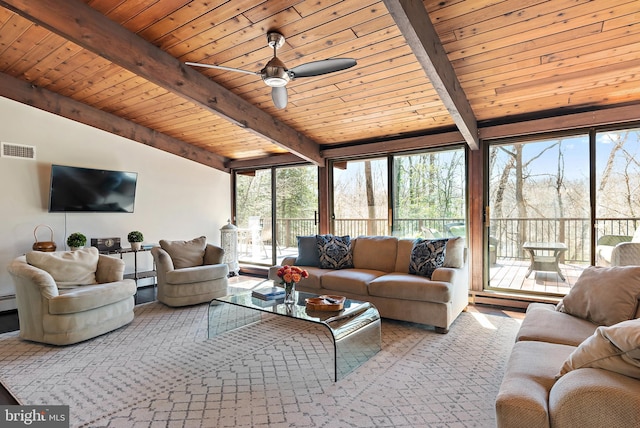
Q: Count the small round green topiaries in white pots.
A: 2